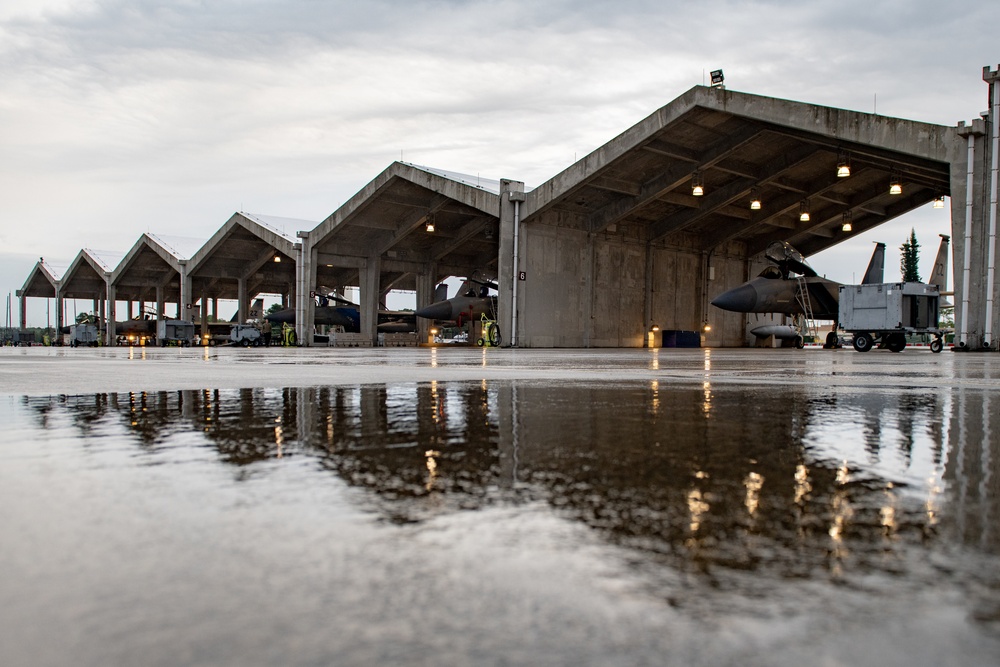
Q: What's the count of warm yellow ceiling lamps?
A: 9